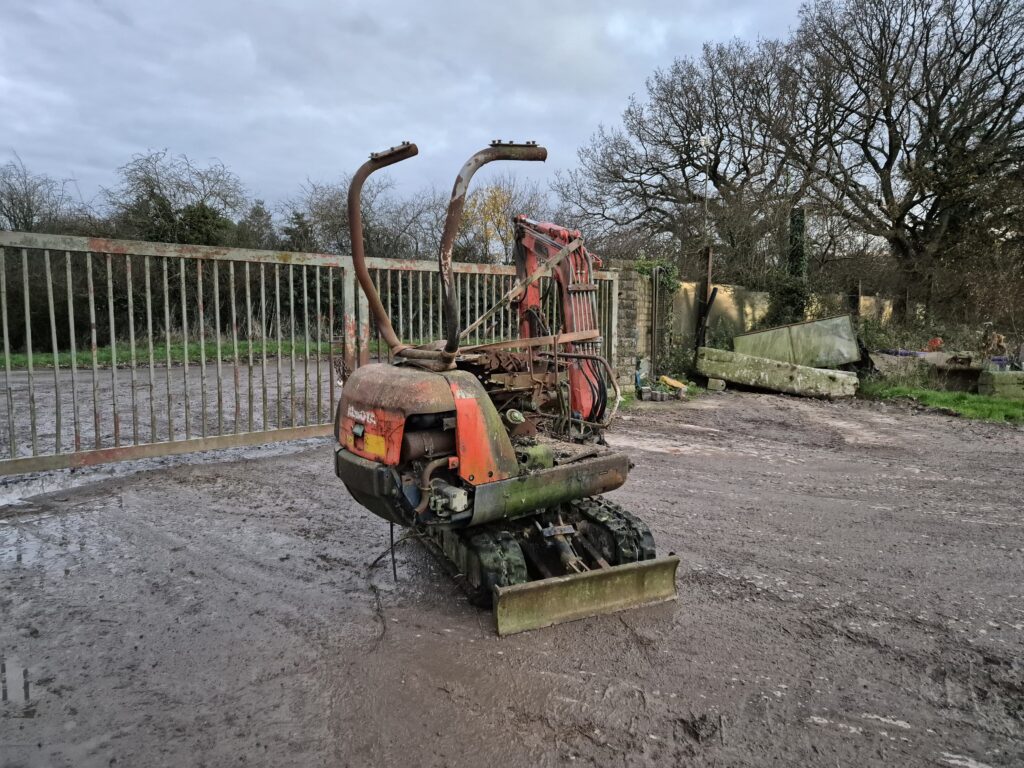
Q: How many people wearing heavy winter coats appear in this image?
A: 0